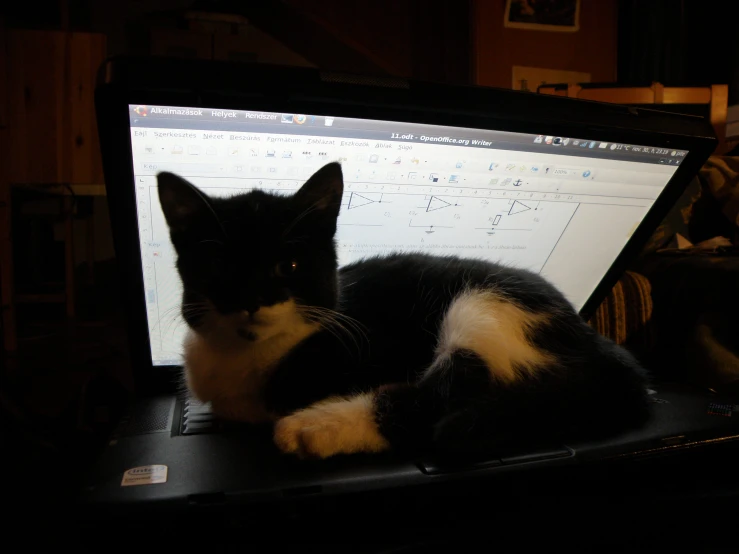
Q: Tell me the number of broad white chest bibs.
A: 1